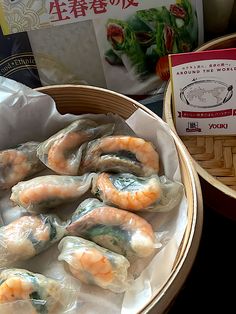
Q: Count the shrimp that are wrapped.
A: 9